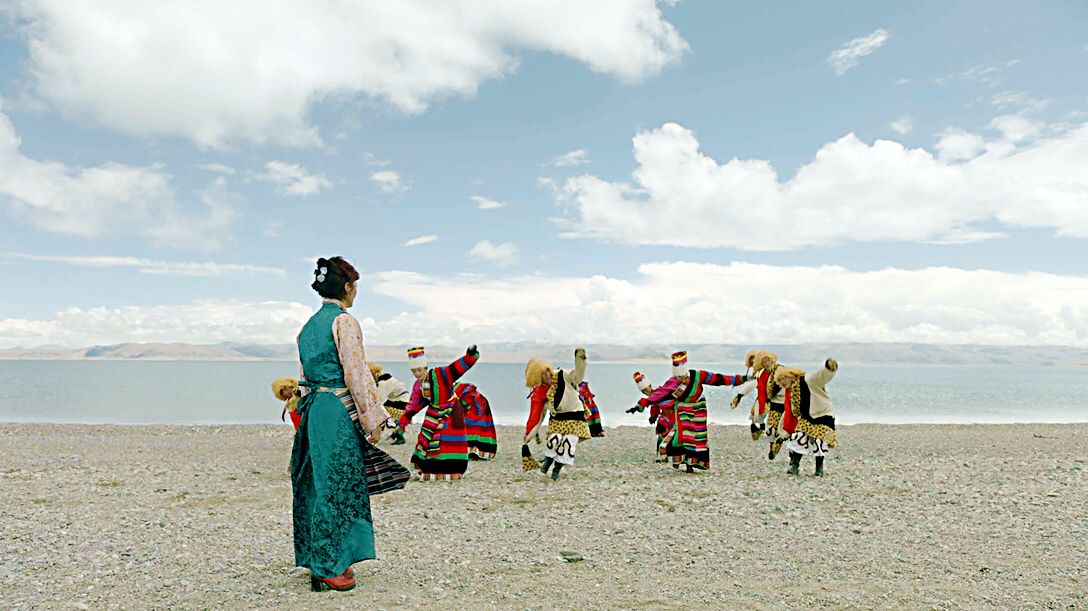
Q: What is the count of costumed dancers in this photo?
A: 11